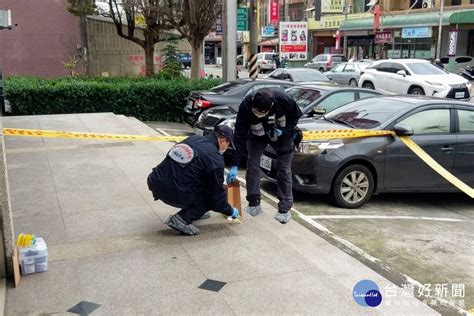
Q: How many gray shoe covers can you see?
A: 4